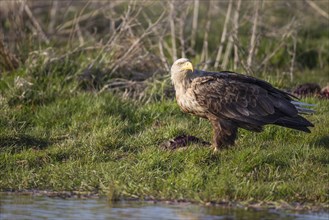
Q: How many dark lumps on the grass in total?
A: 2